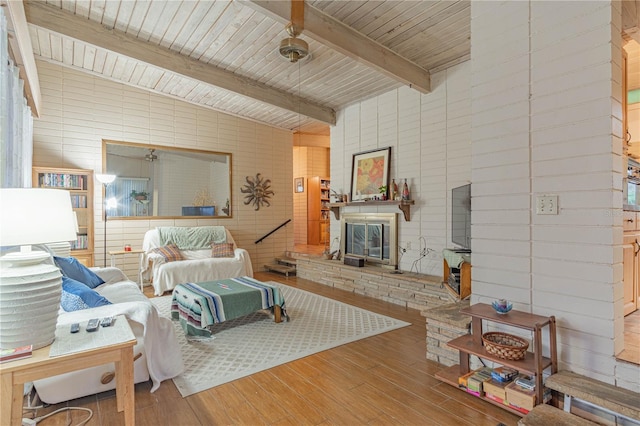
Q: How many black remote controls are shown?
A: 3